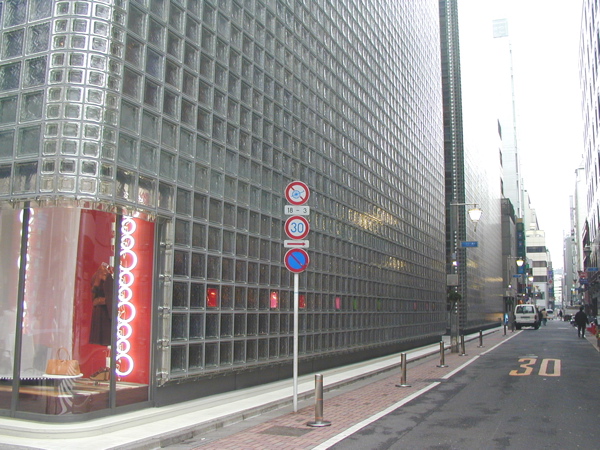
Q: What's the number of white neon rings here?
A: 9